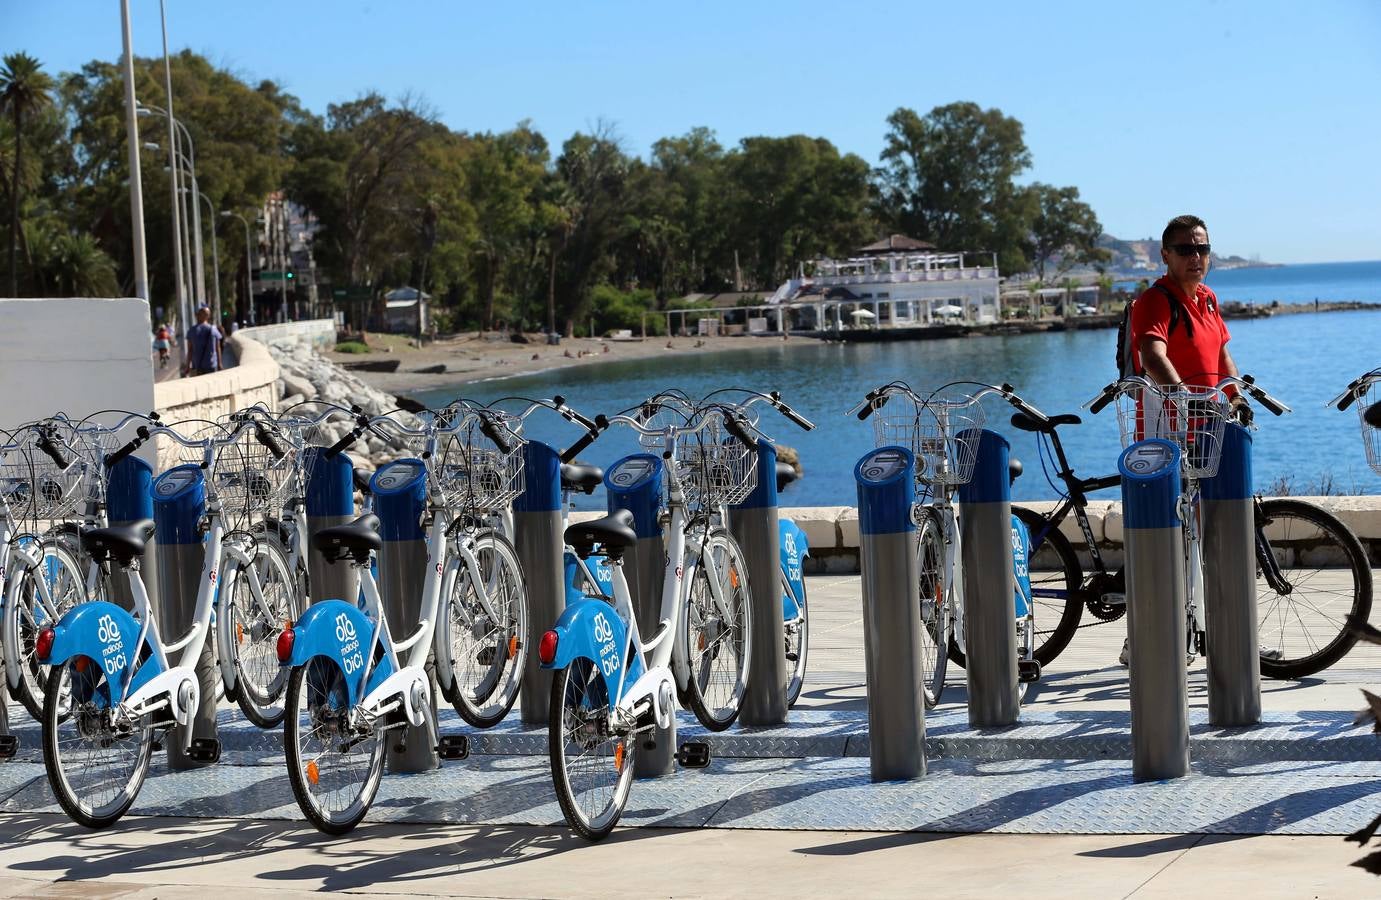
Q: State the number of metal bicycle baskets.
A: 11